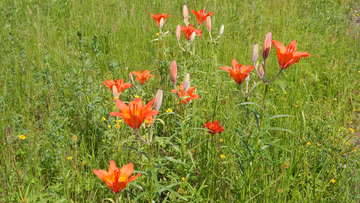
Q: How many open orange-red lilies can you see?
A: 11